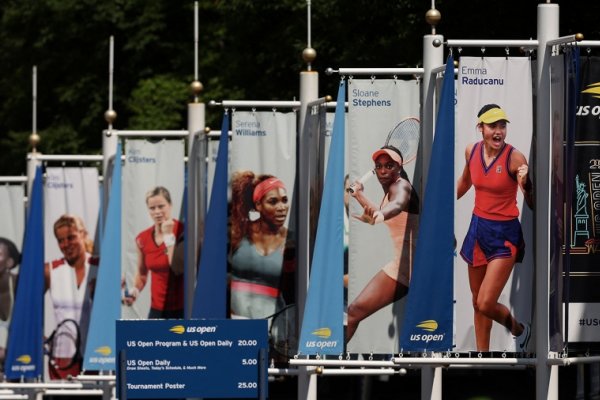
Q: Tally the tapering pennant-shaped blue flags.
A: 5